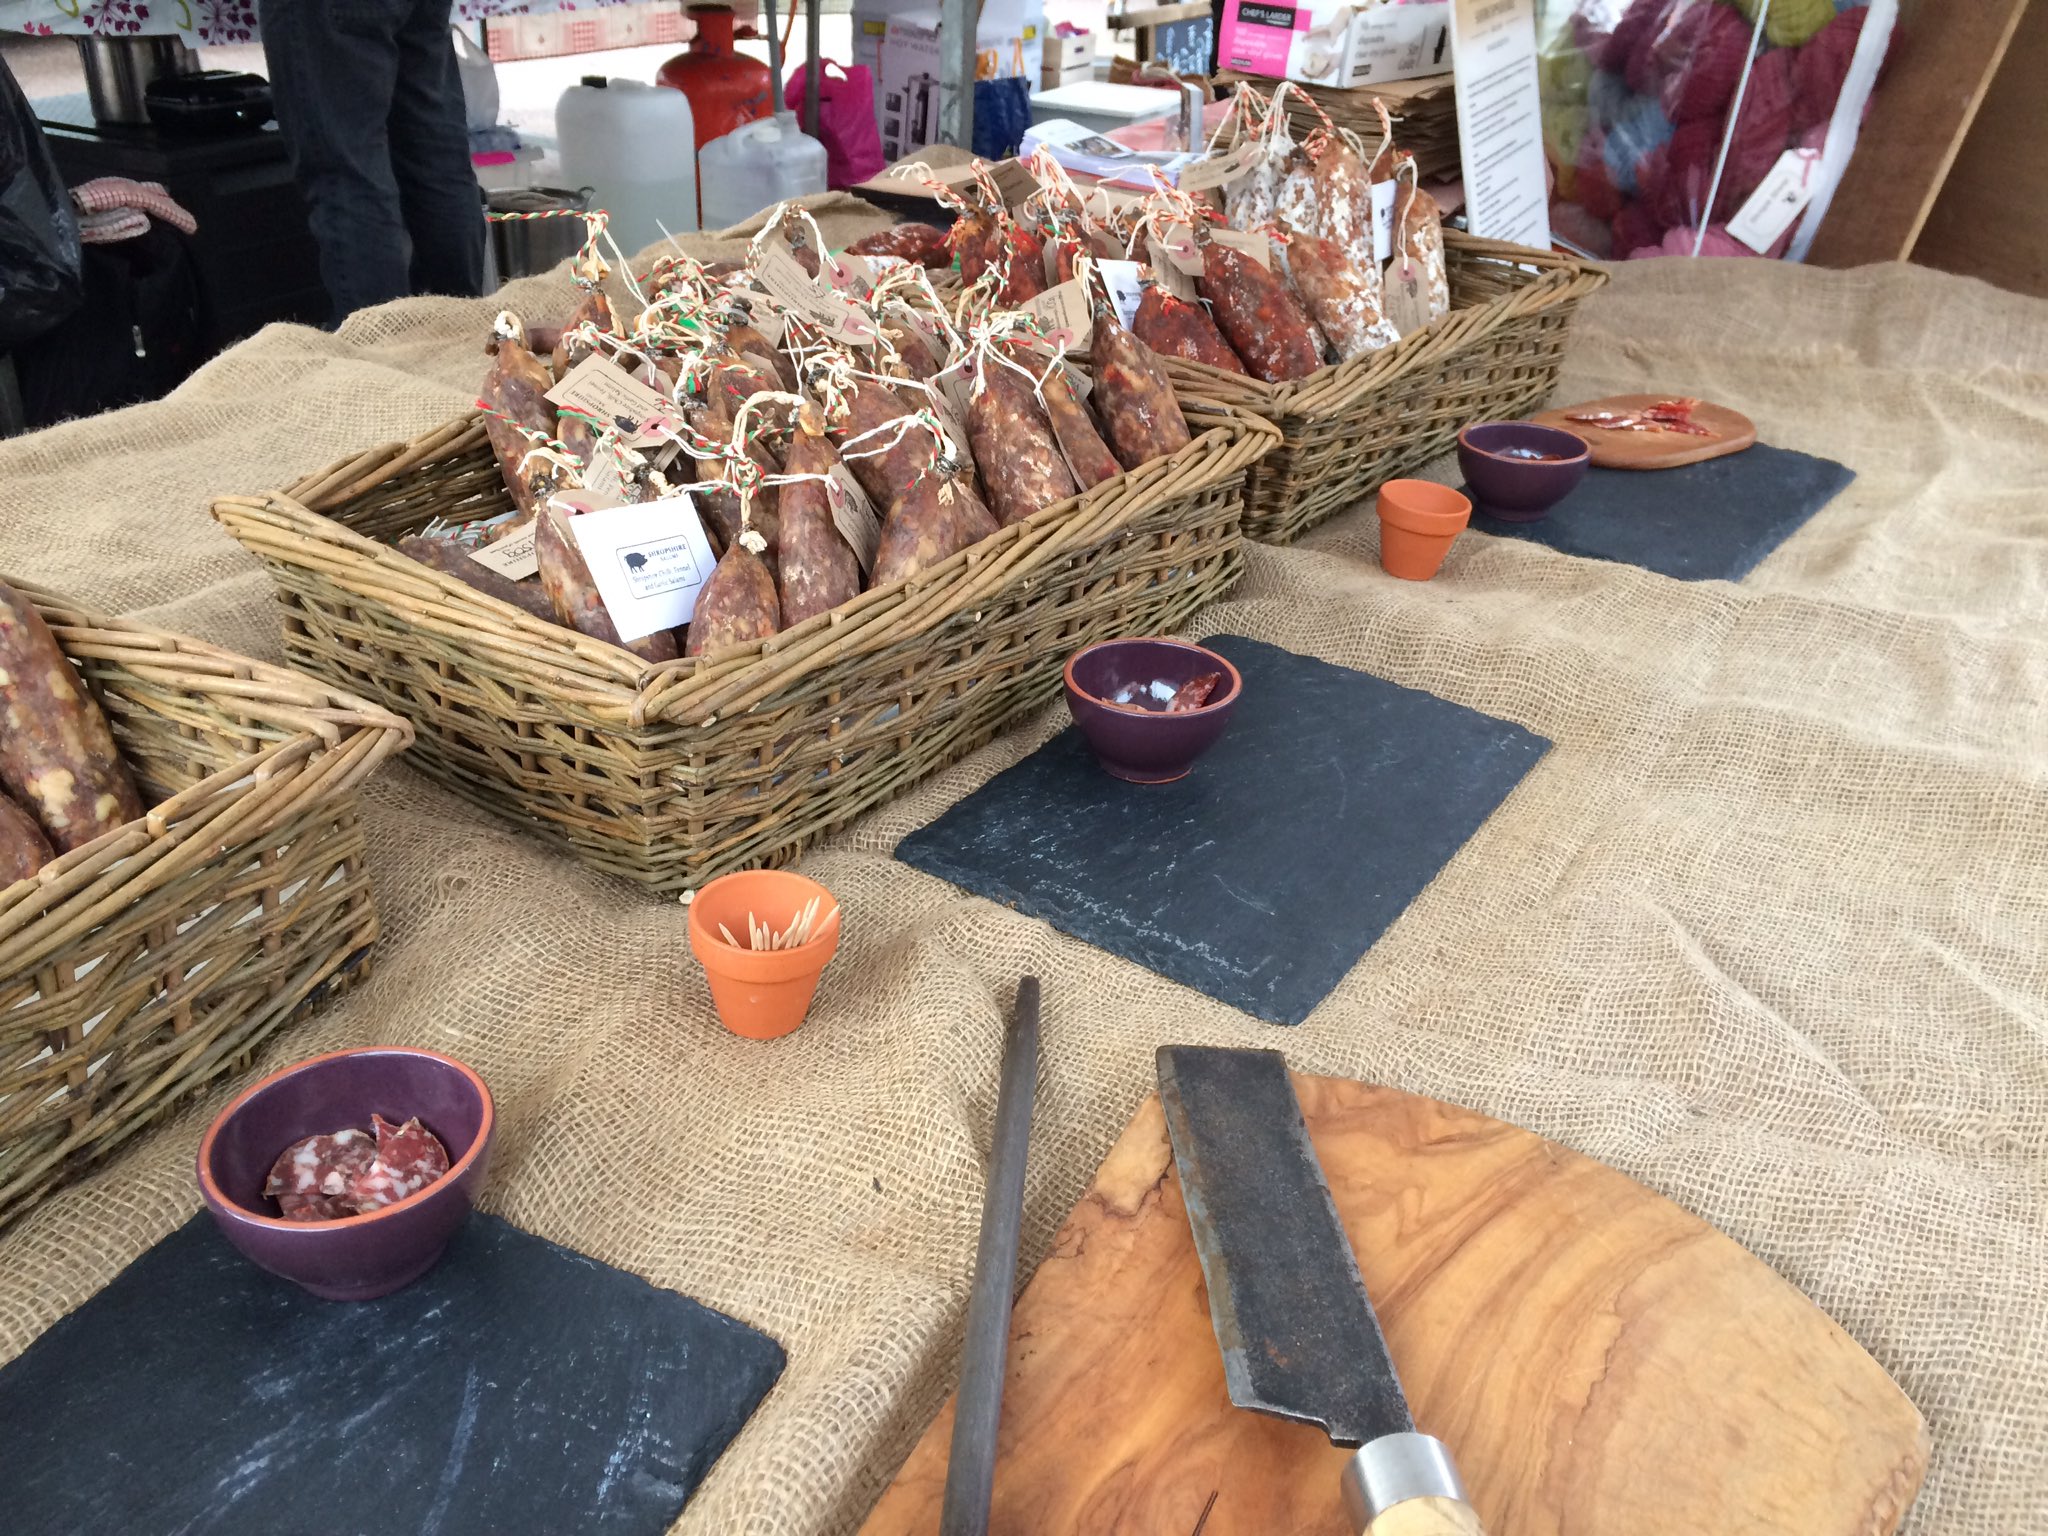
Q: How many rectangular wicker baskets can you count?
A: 3